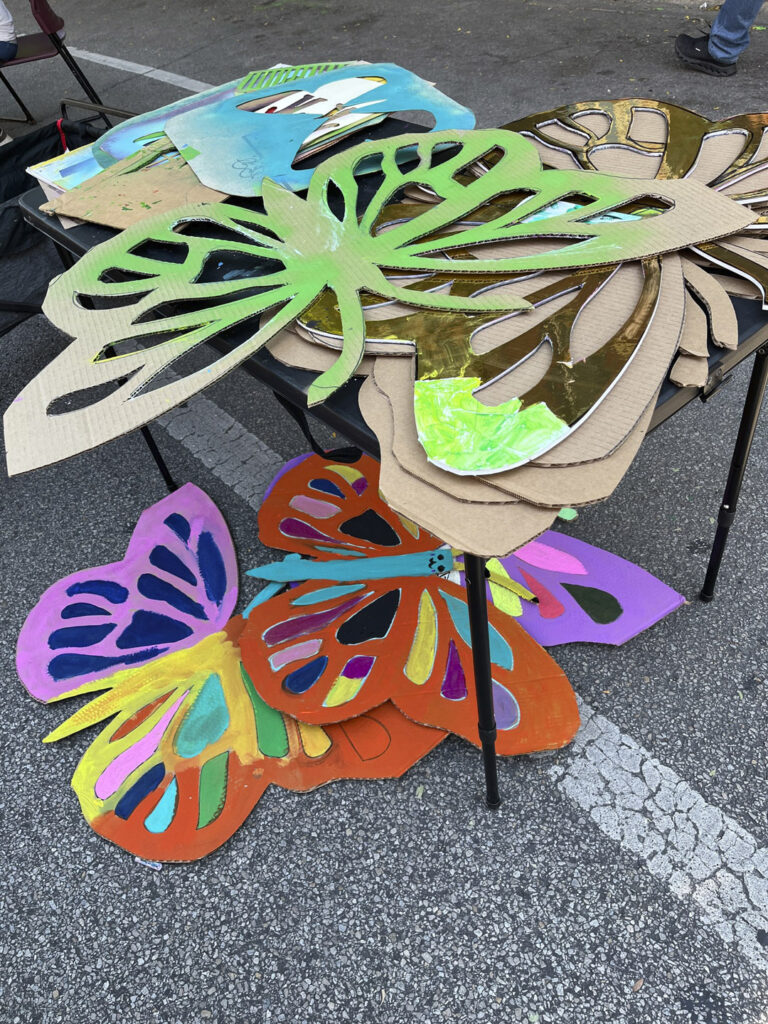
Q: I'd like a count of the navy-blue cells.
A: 12